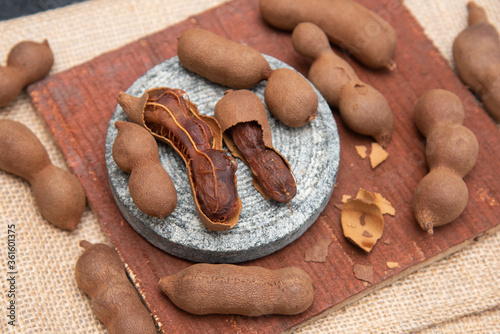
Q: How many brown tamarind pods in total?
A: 12